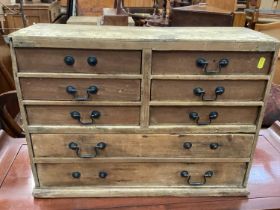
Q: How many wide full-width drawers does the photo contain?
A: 2